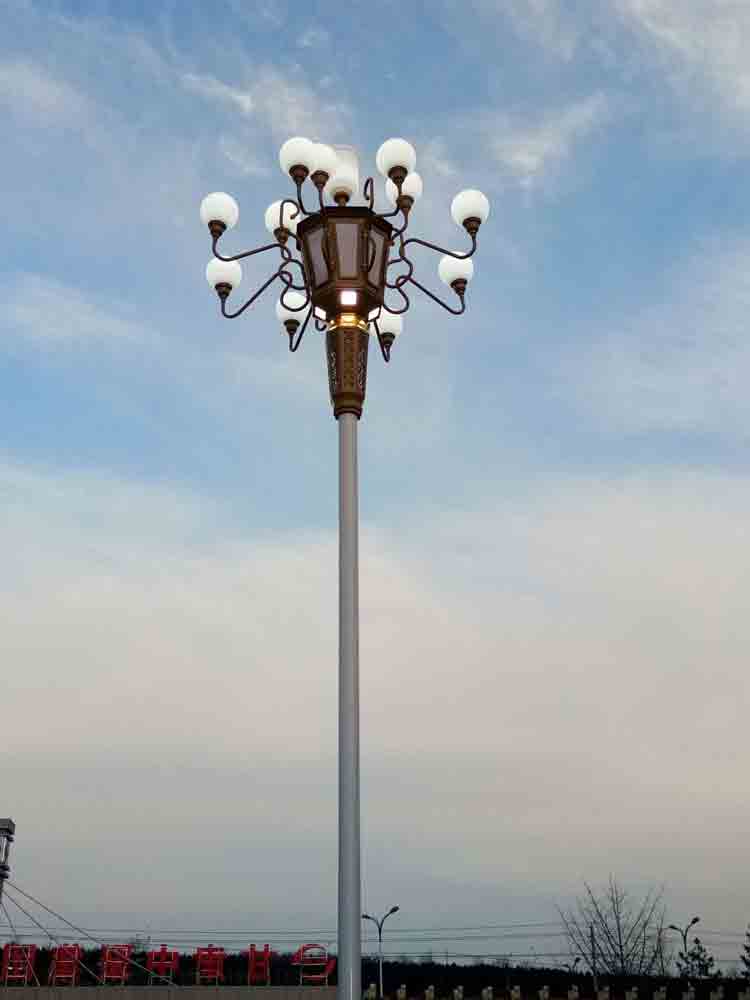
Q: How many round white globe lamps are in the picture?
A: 12